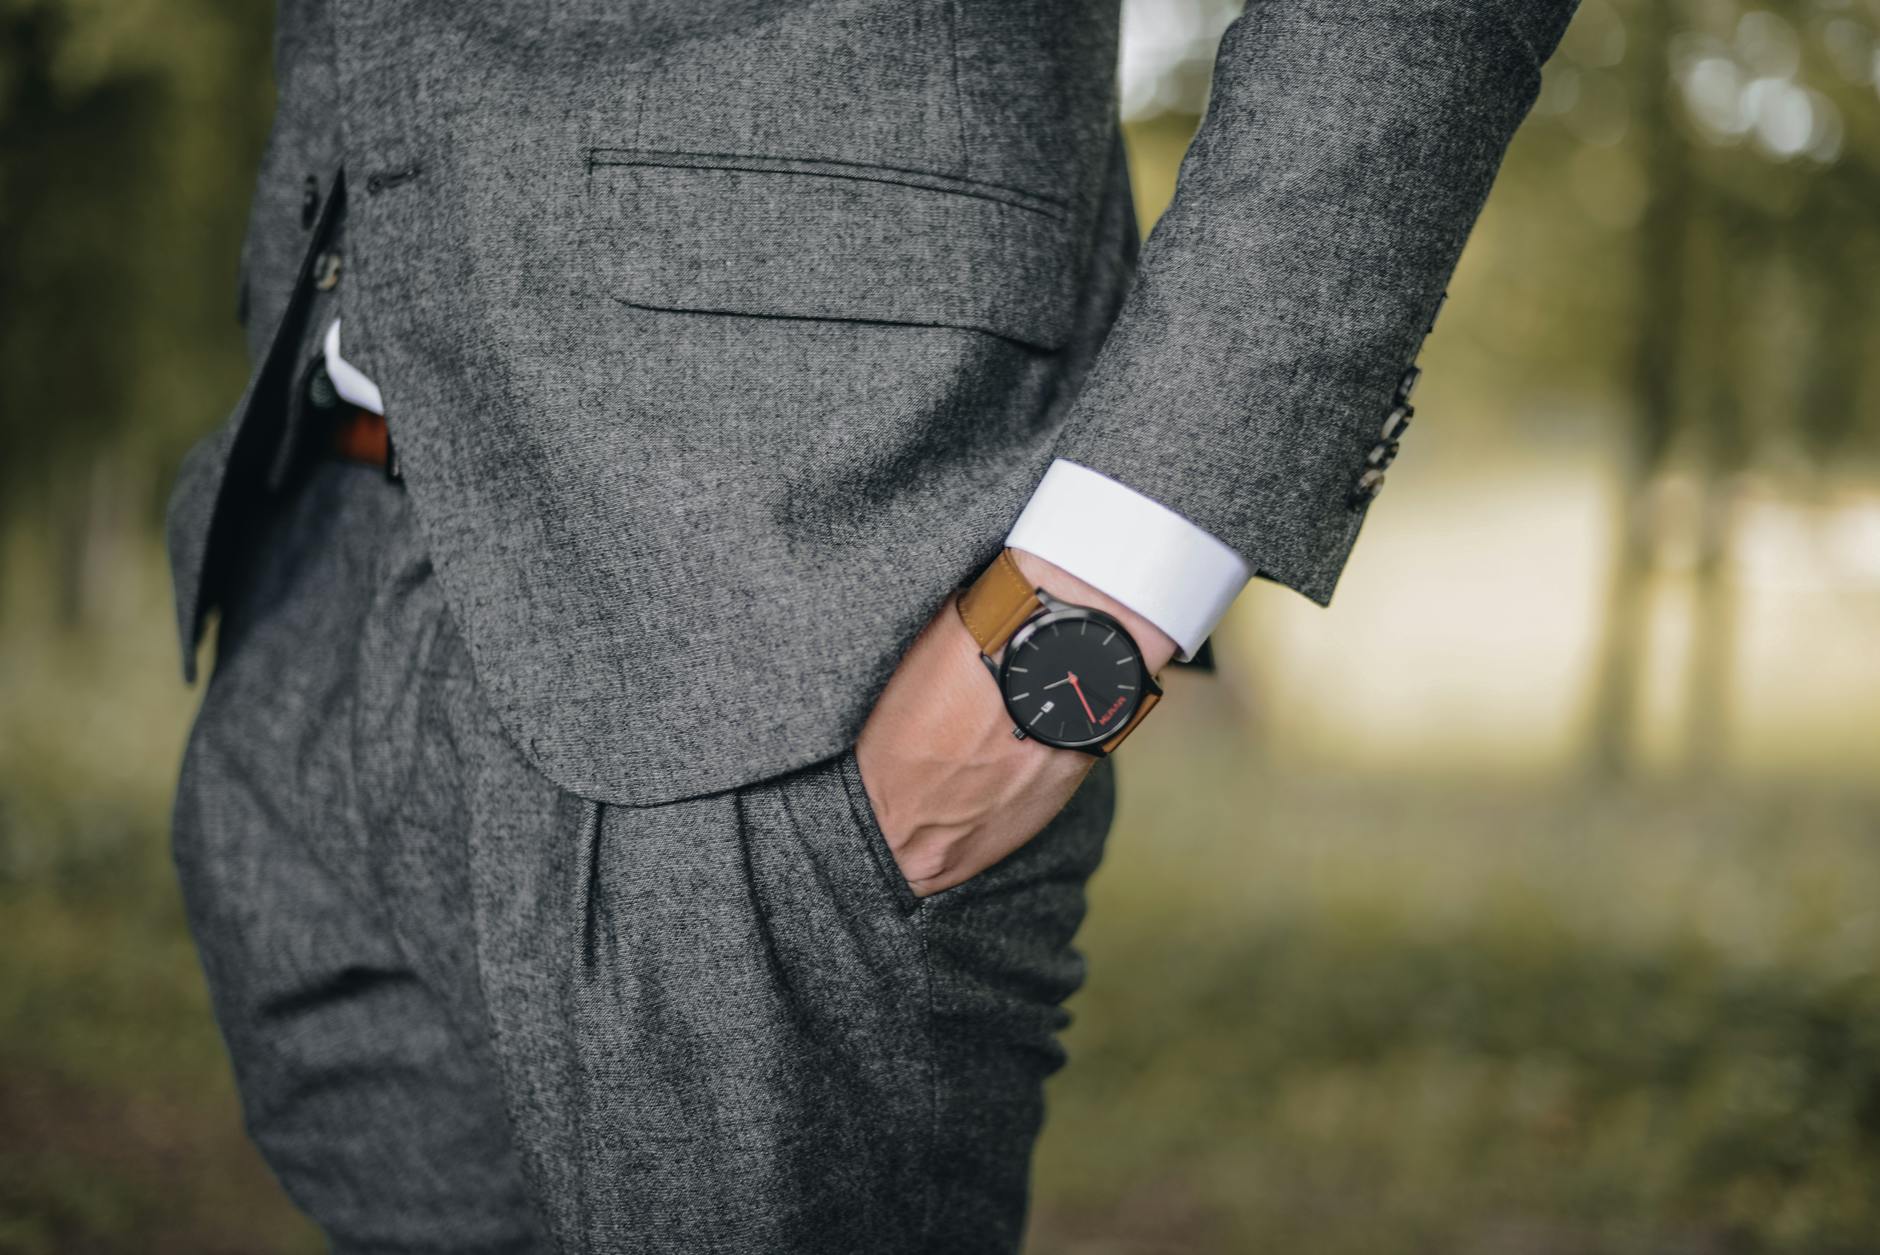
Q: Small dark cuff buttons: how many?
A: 4